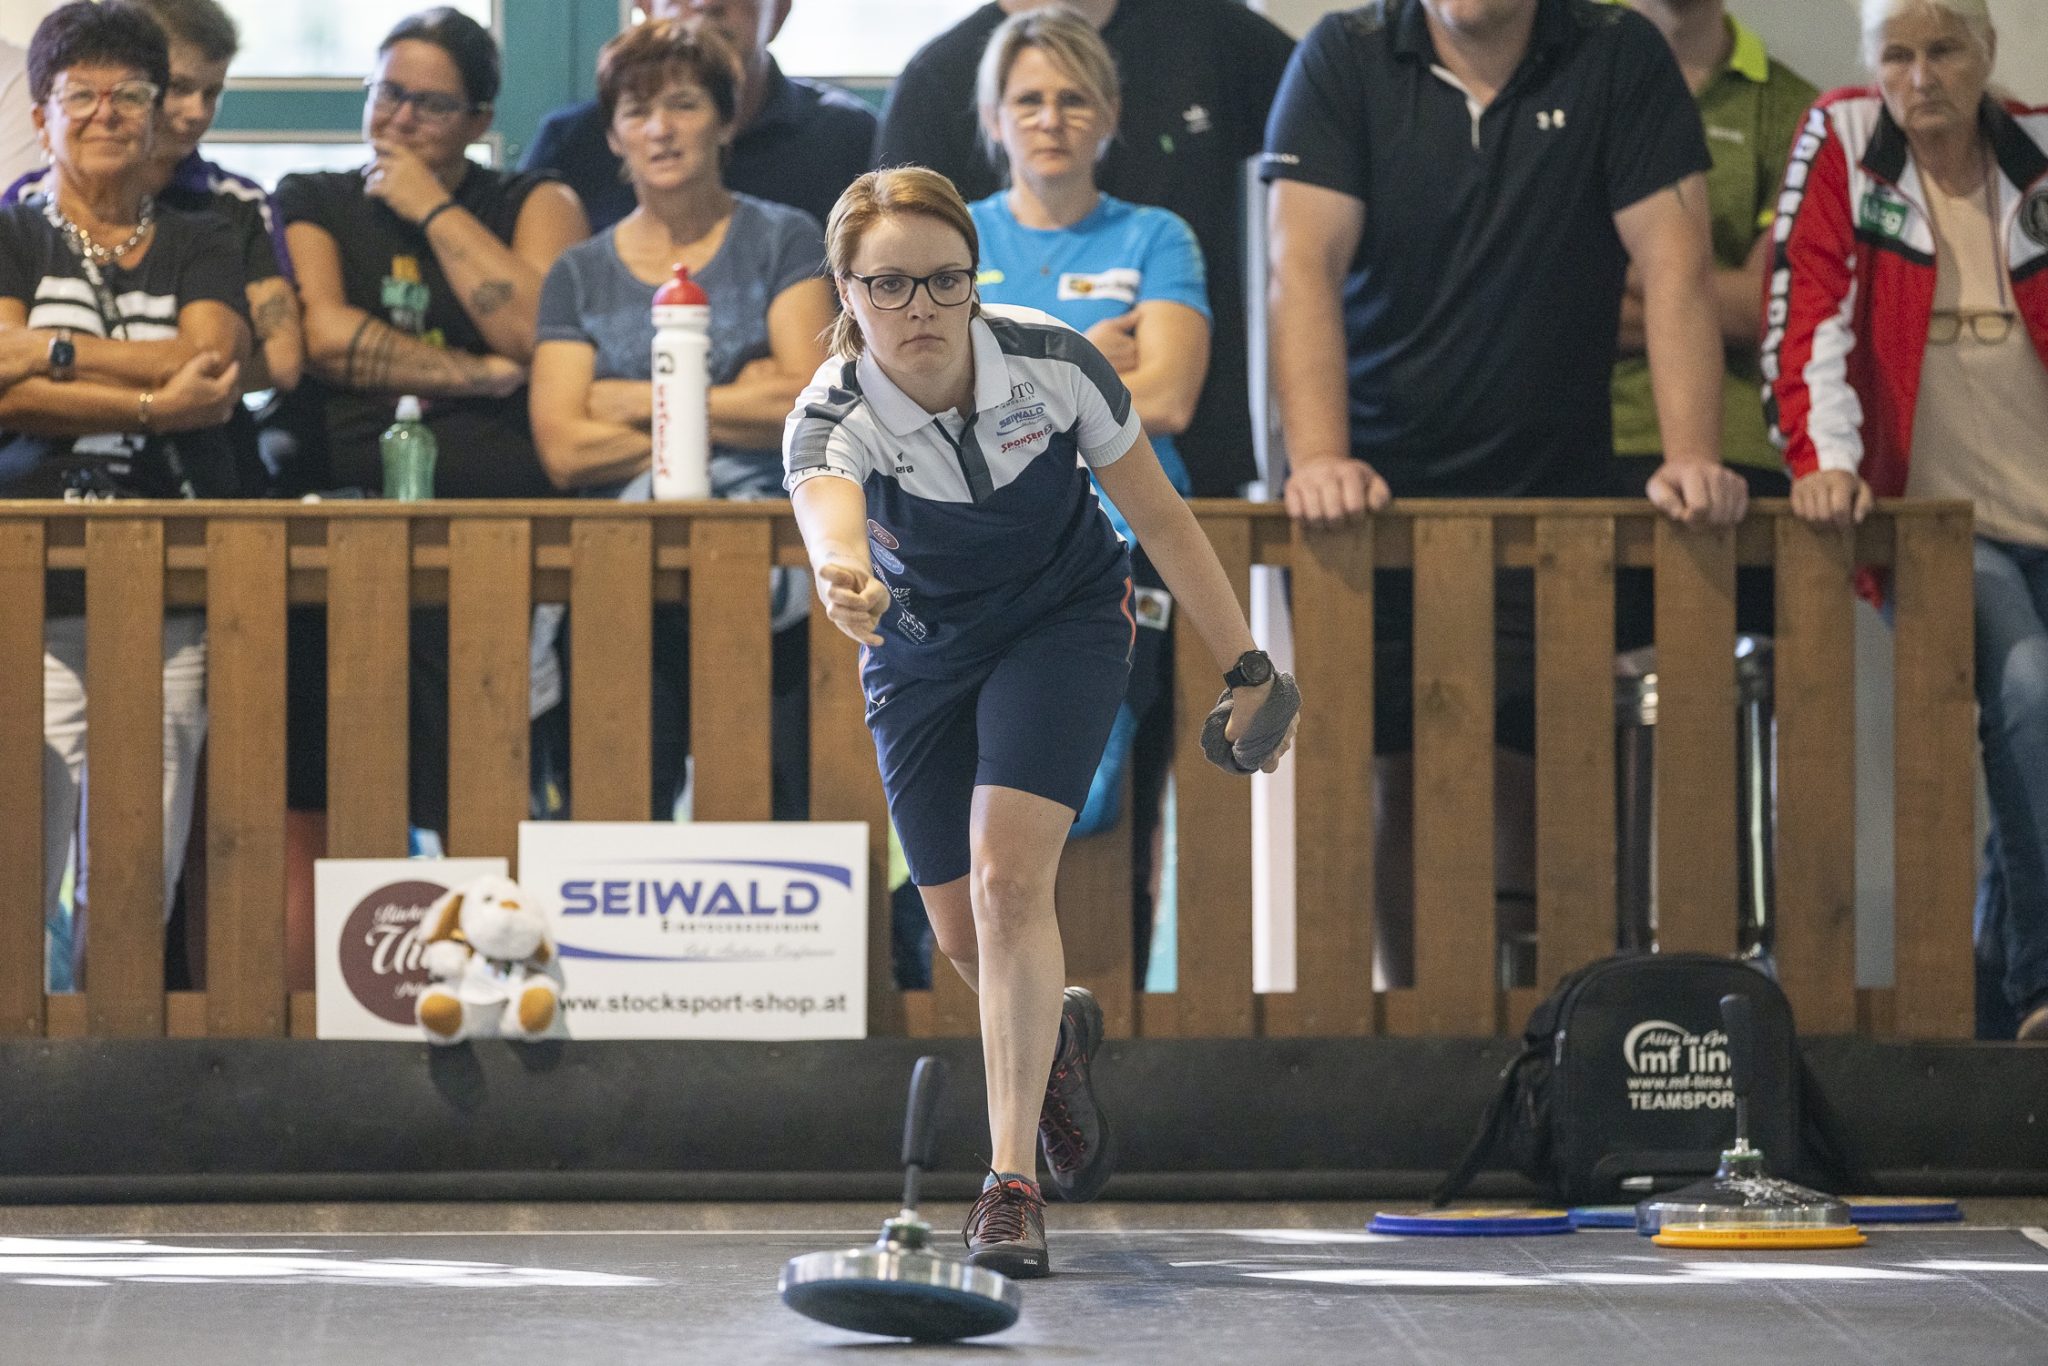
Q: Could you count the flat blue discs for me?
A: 3